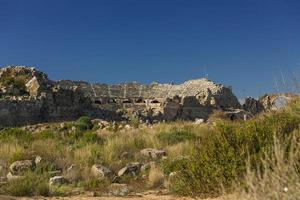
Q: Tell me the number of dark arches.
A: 5